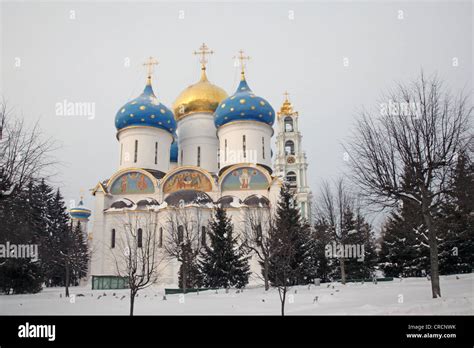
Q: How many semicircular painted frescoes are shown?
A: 3